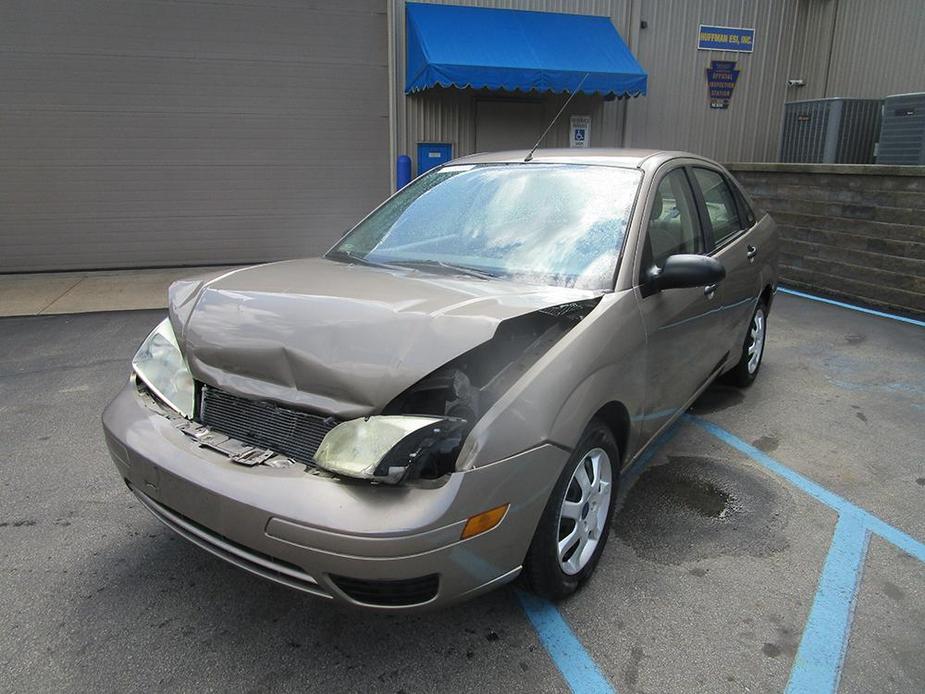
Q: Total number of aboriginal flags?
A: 0